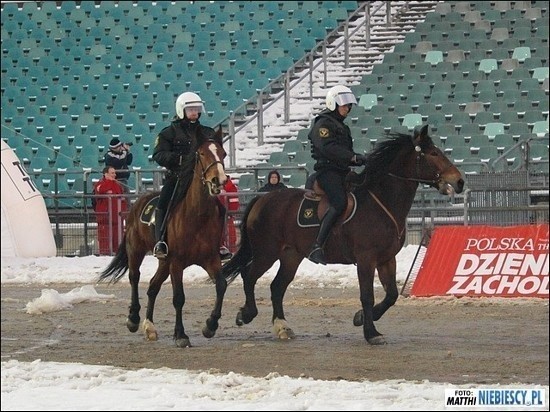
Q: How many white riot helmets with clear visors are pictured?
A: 2